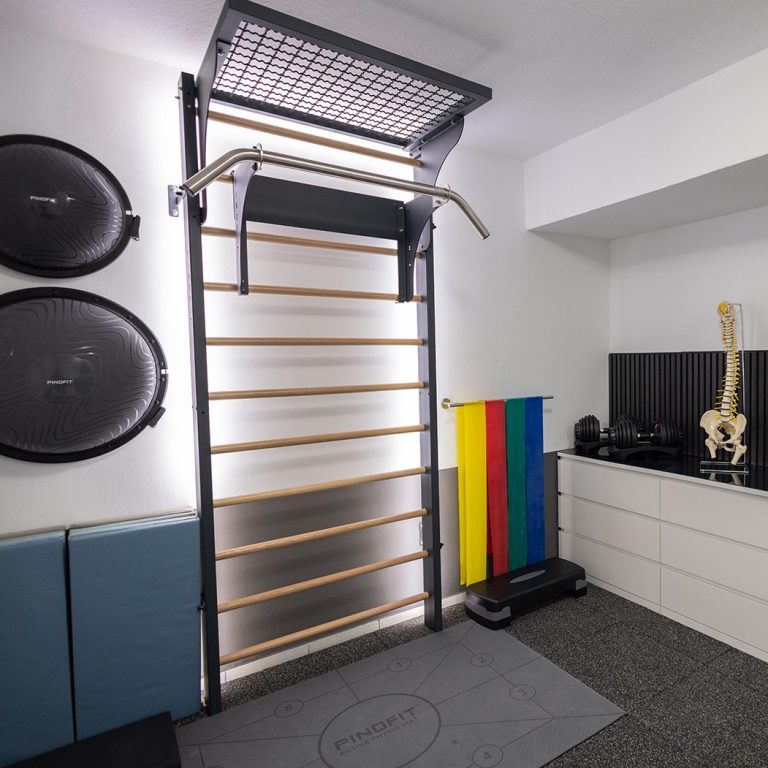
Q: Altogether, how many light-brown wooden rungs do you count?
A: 11